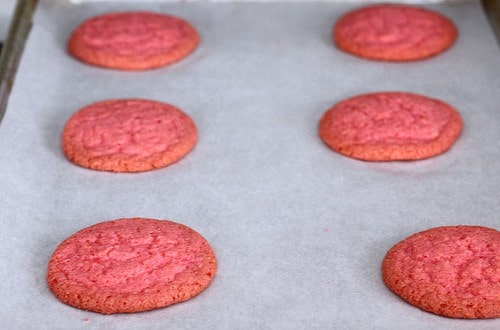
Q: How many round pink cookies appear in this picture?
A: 6